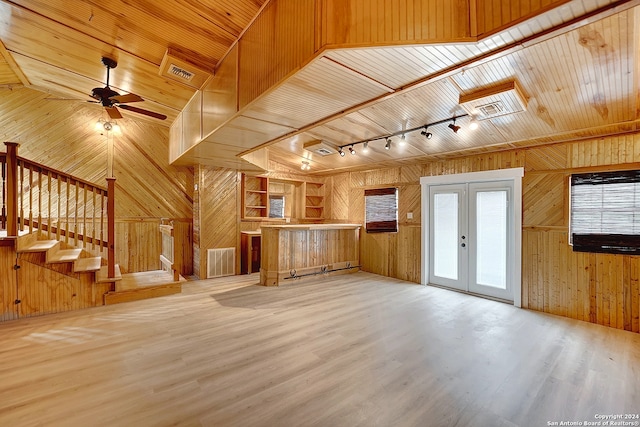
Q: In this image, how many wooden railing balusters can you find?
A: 11